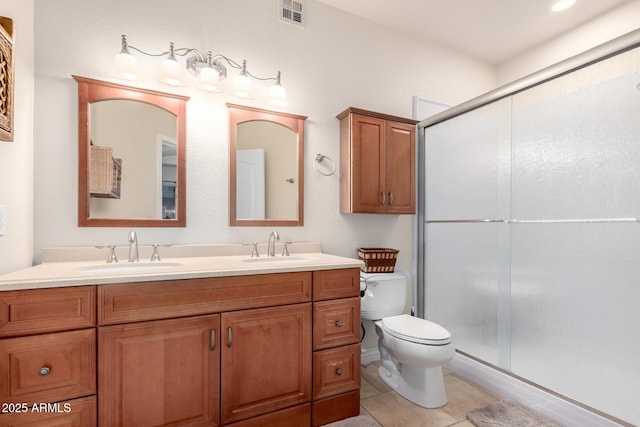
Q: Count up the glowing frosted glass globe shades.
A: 5